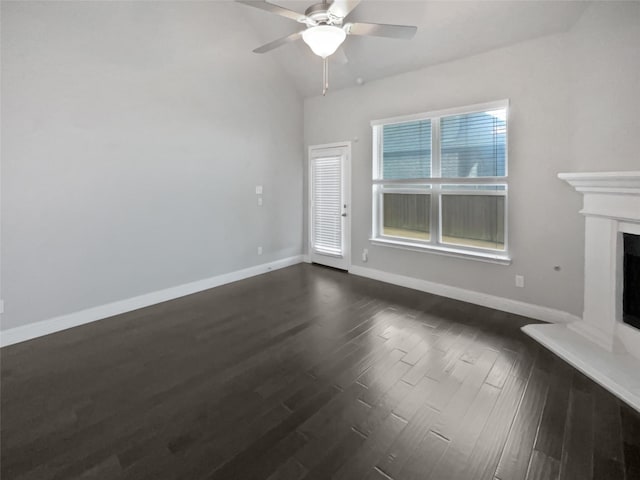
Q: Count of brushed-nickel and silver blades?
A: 5